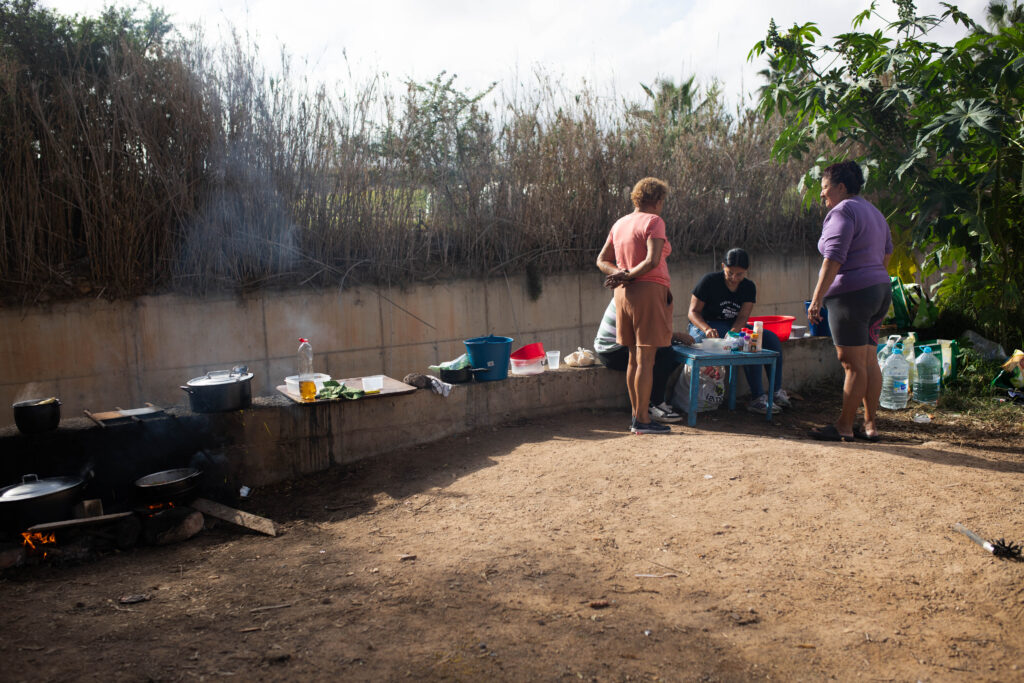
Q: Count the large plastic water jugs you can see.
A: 3